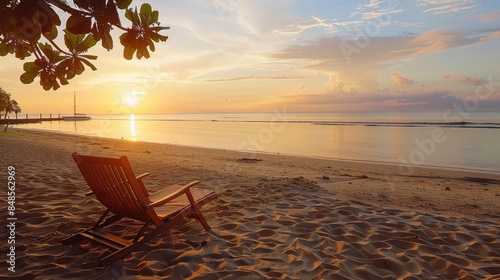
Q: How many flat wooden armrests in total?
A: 2